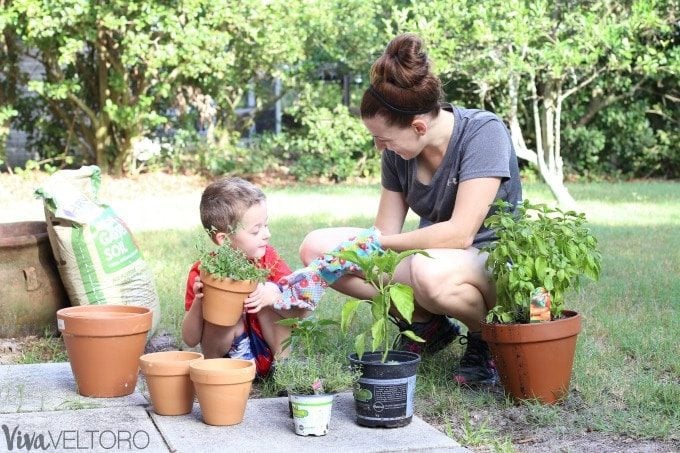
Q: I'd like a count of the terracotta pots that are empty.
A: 3